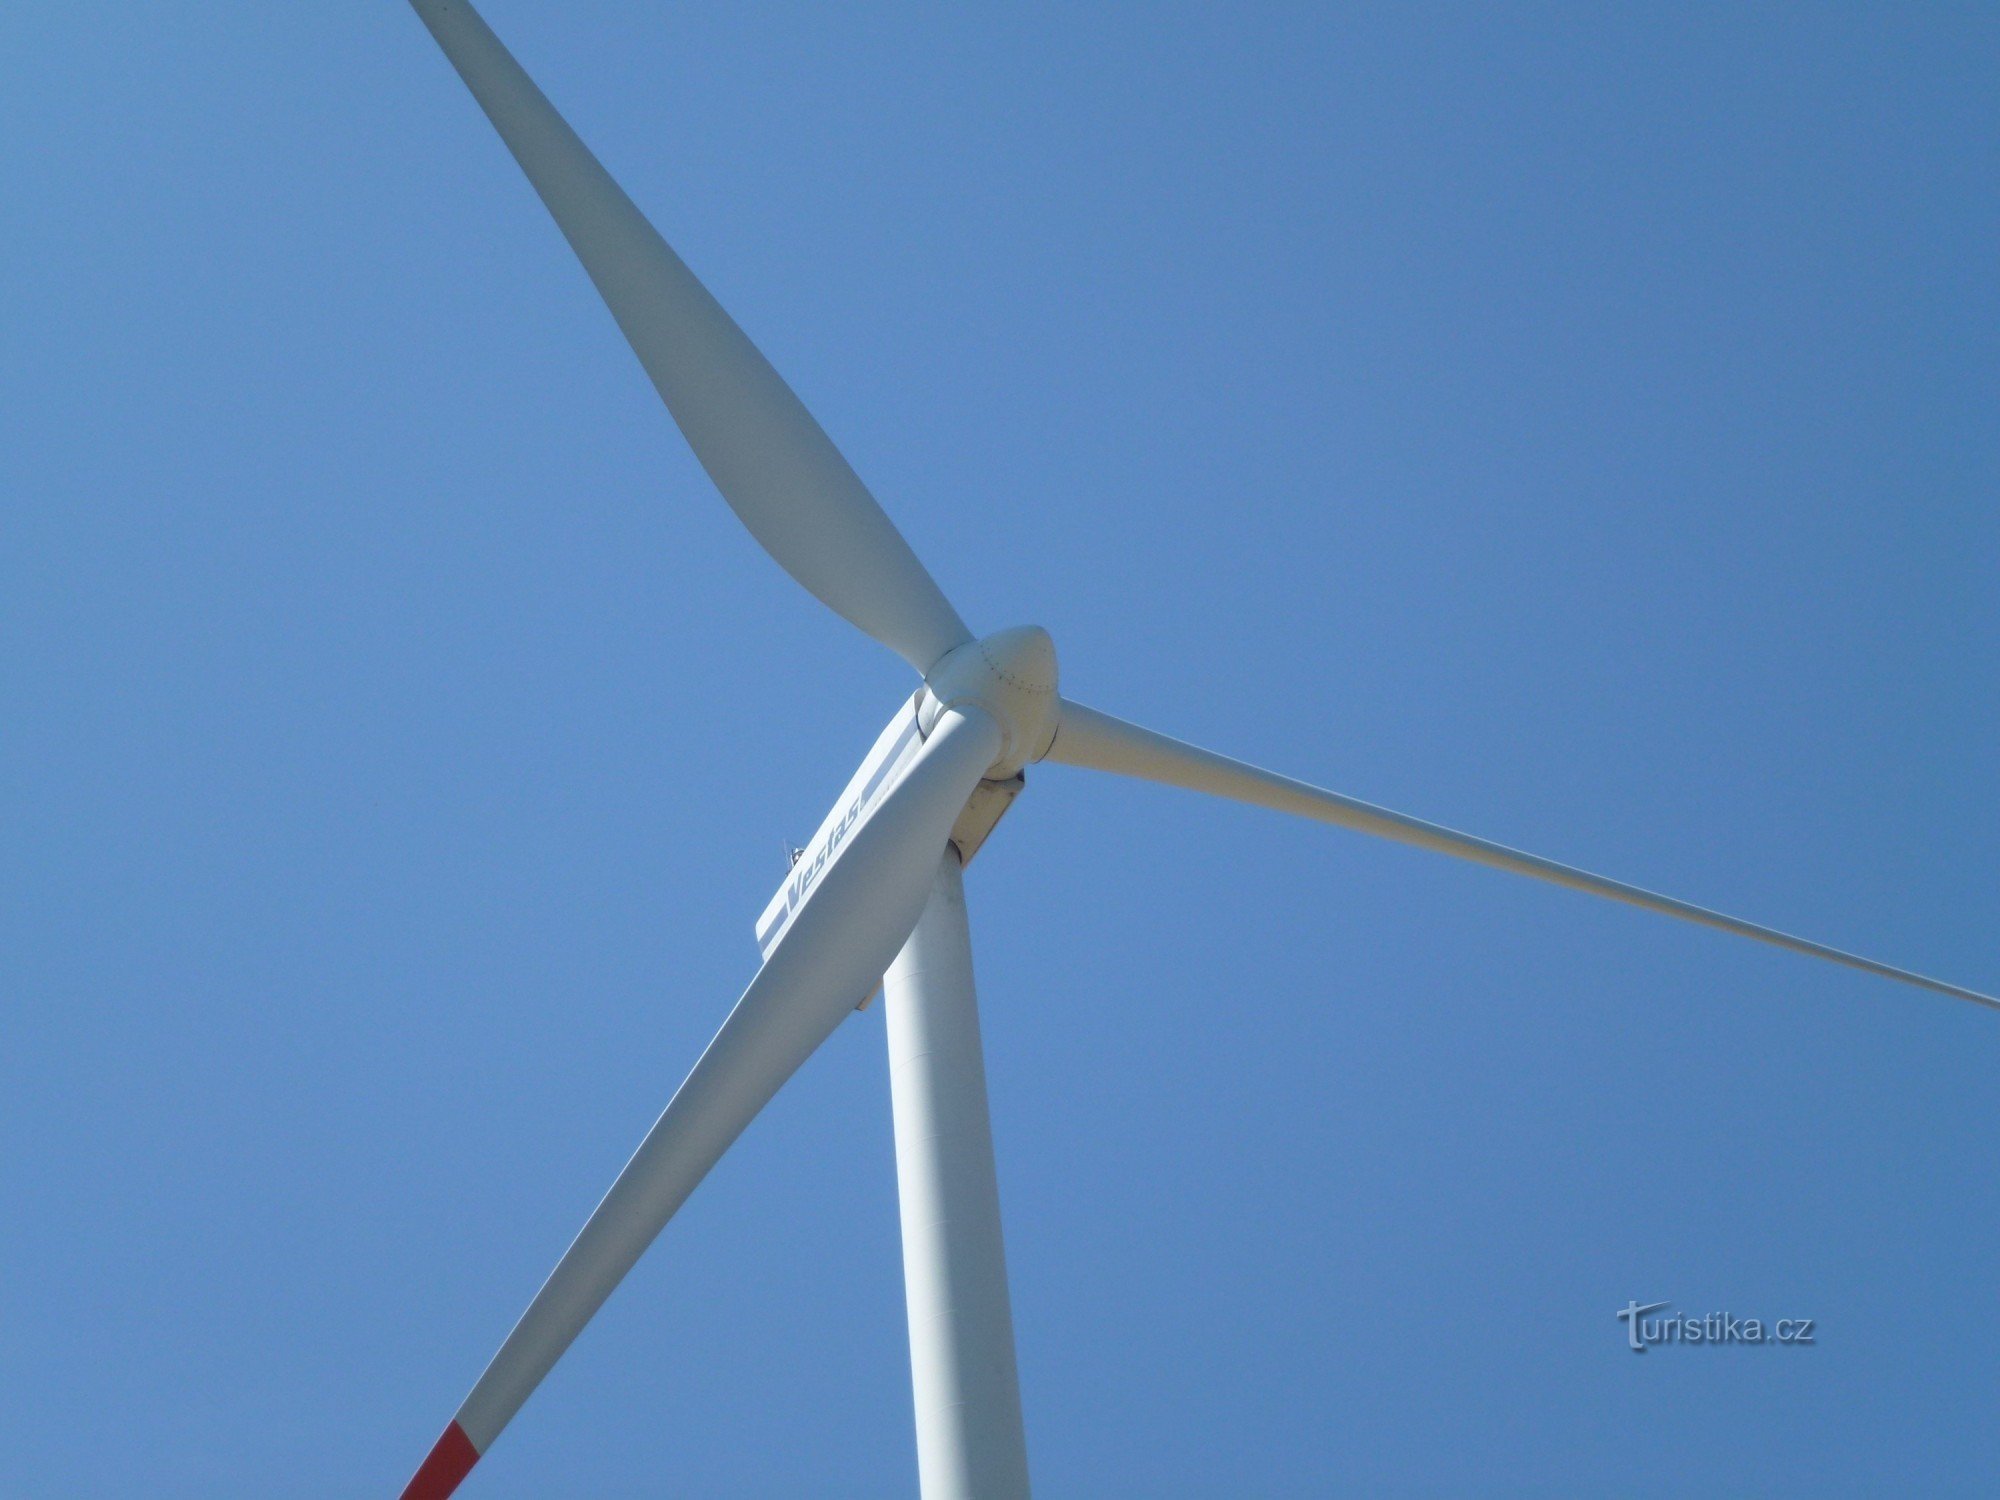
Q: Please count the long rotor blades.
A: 3